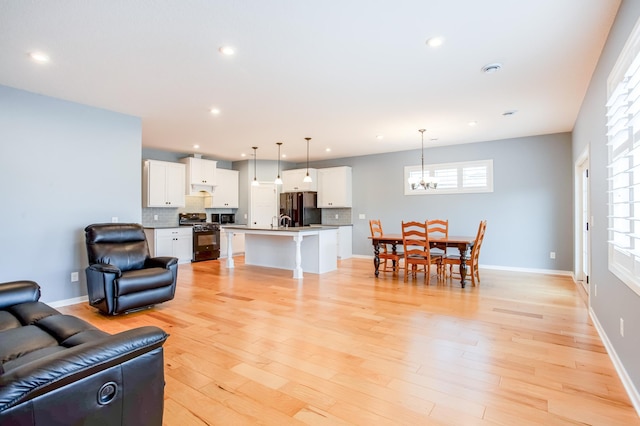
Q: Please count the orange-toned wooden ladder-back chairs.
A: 4